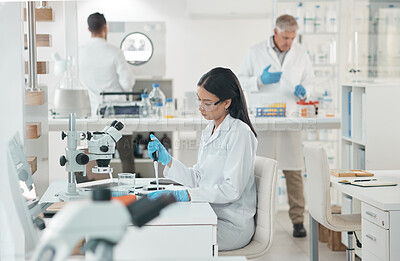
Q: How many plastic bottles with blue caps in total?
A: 4